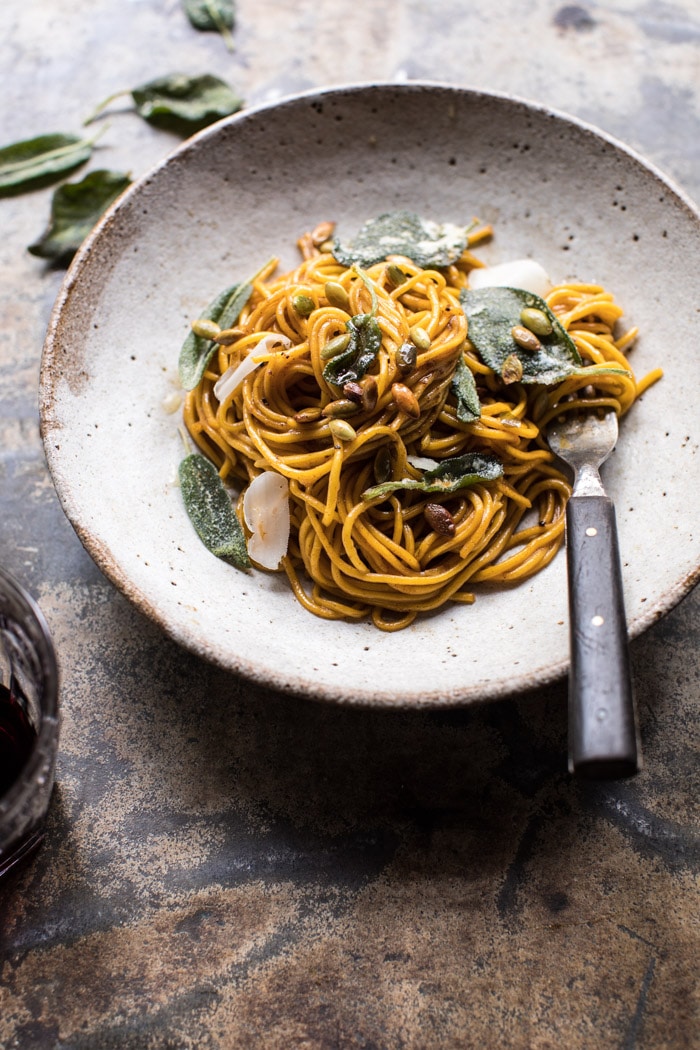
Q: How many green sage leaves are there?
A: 11